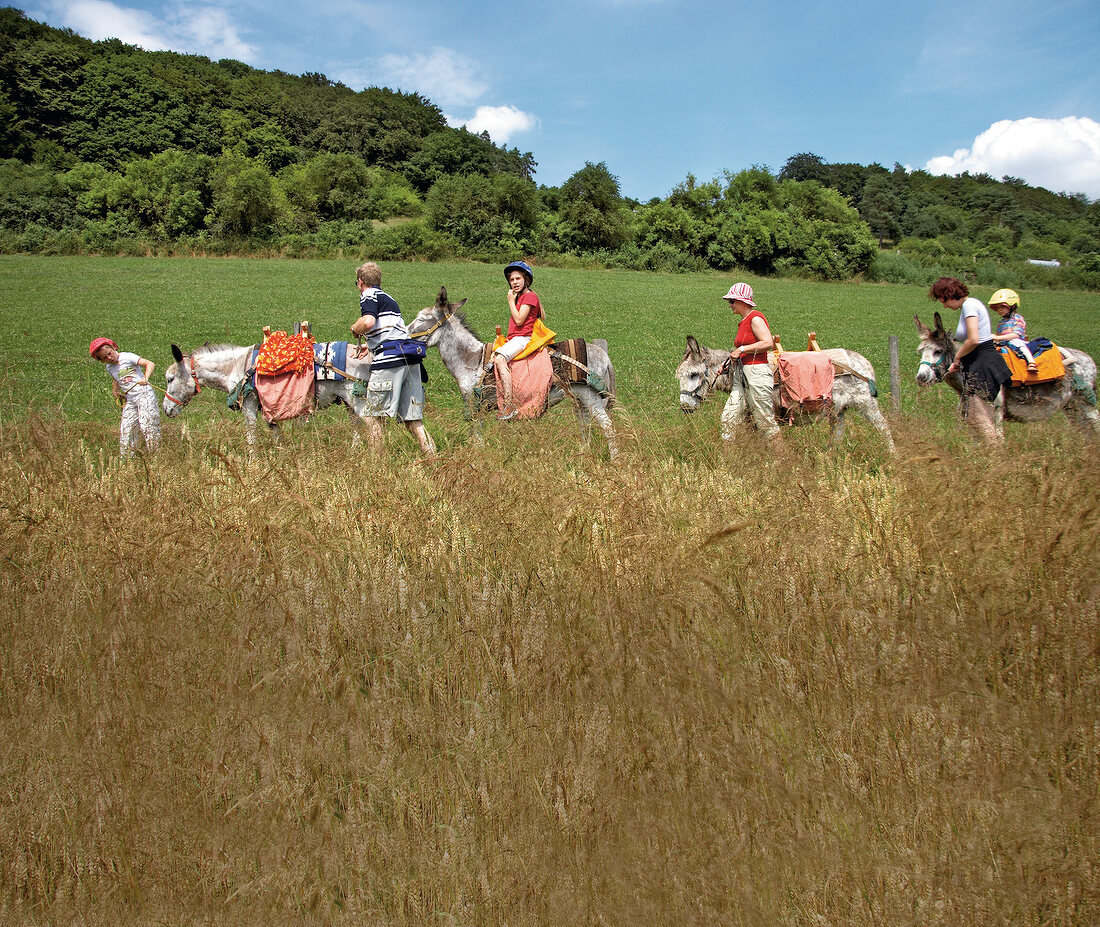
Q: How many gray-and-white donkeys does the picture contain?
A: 4